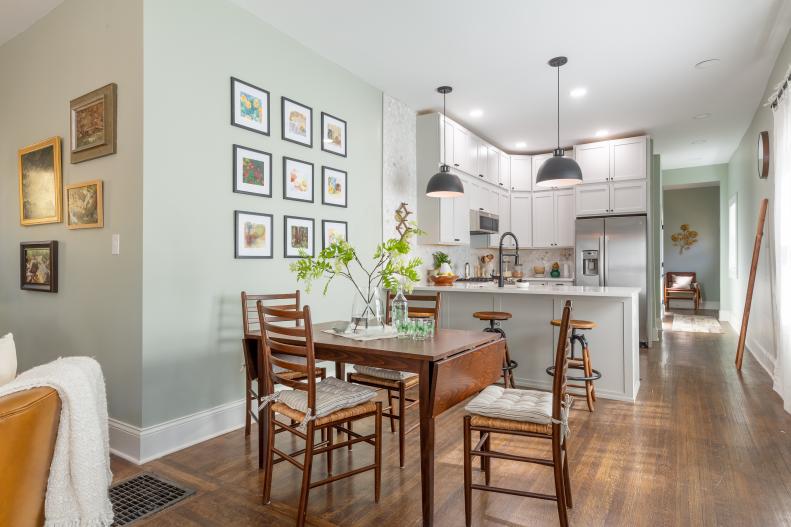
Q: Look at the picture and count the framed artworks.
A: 13